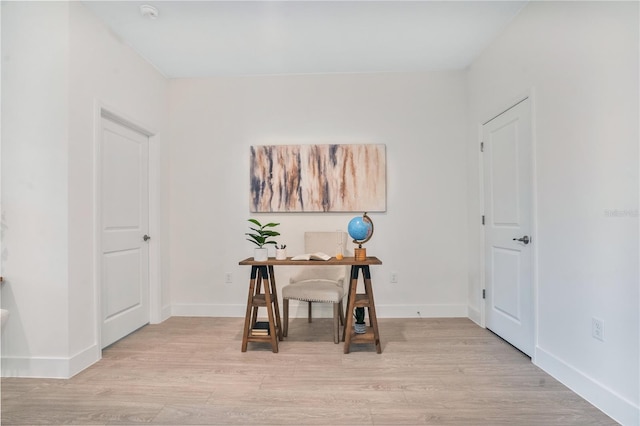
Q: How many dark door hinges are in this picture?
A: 3